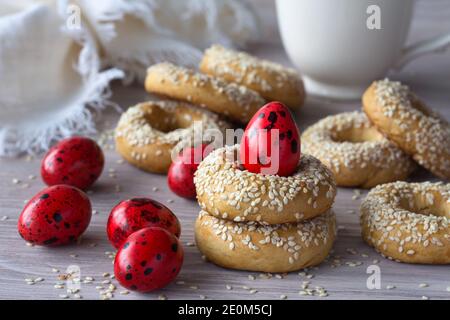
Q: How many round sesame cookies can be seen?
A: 8